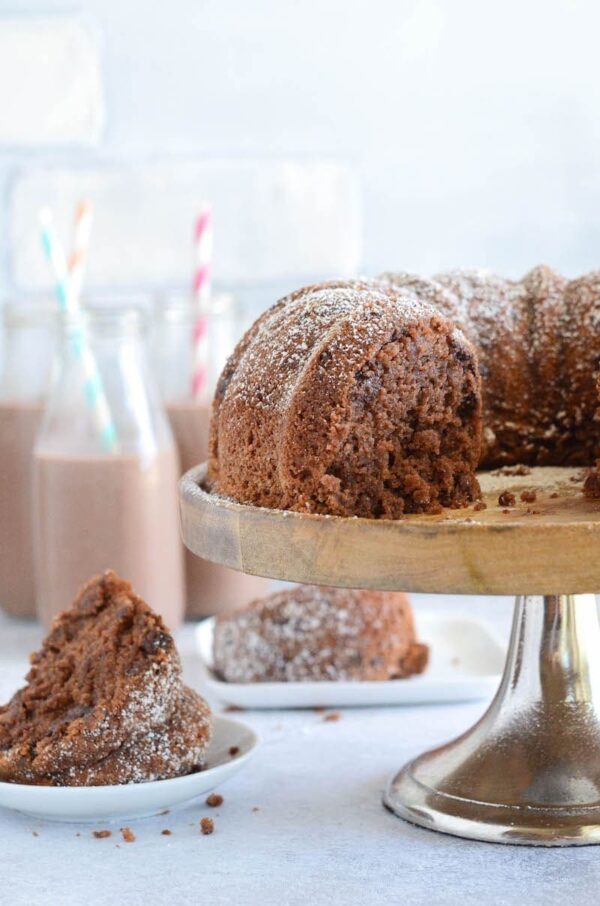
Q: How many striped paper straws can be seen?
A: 3